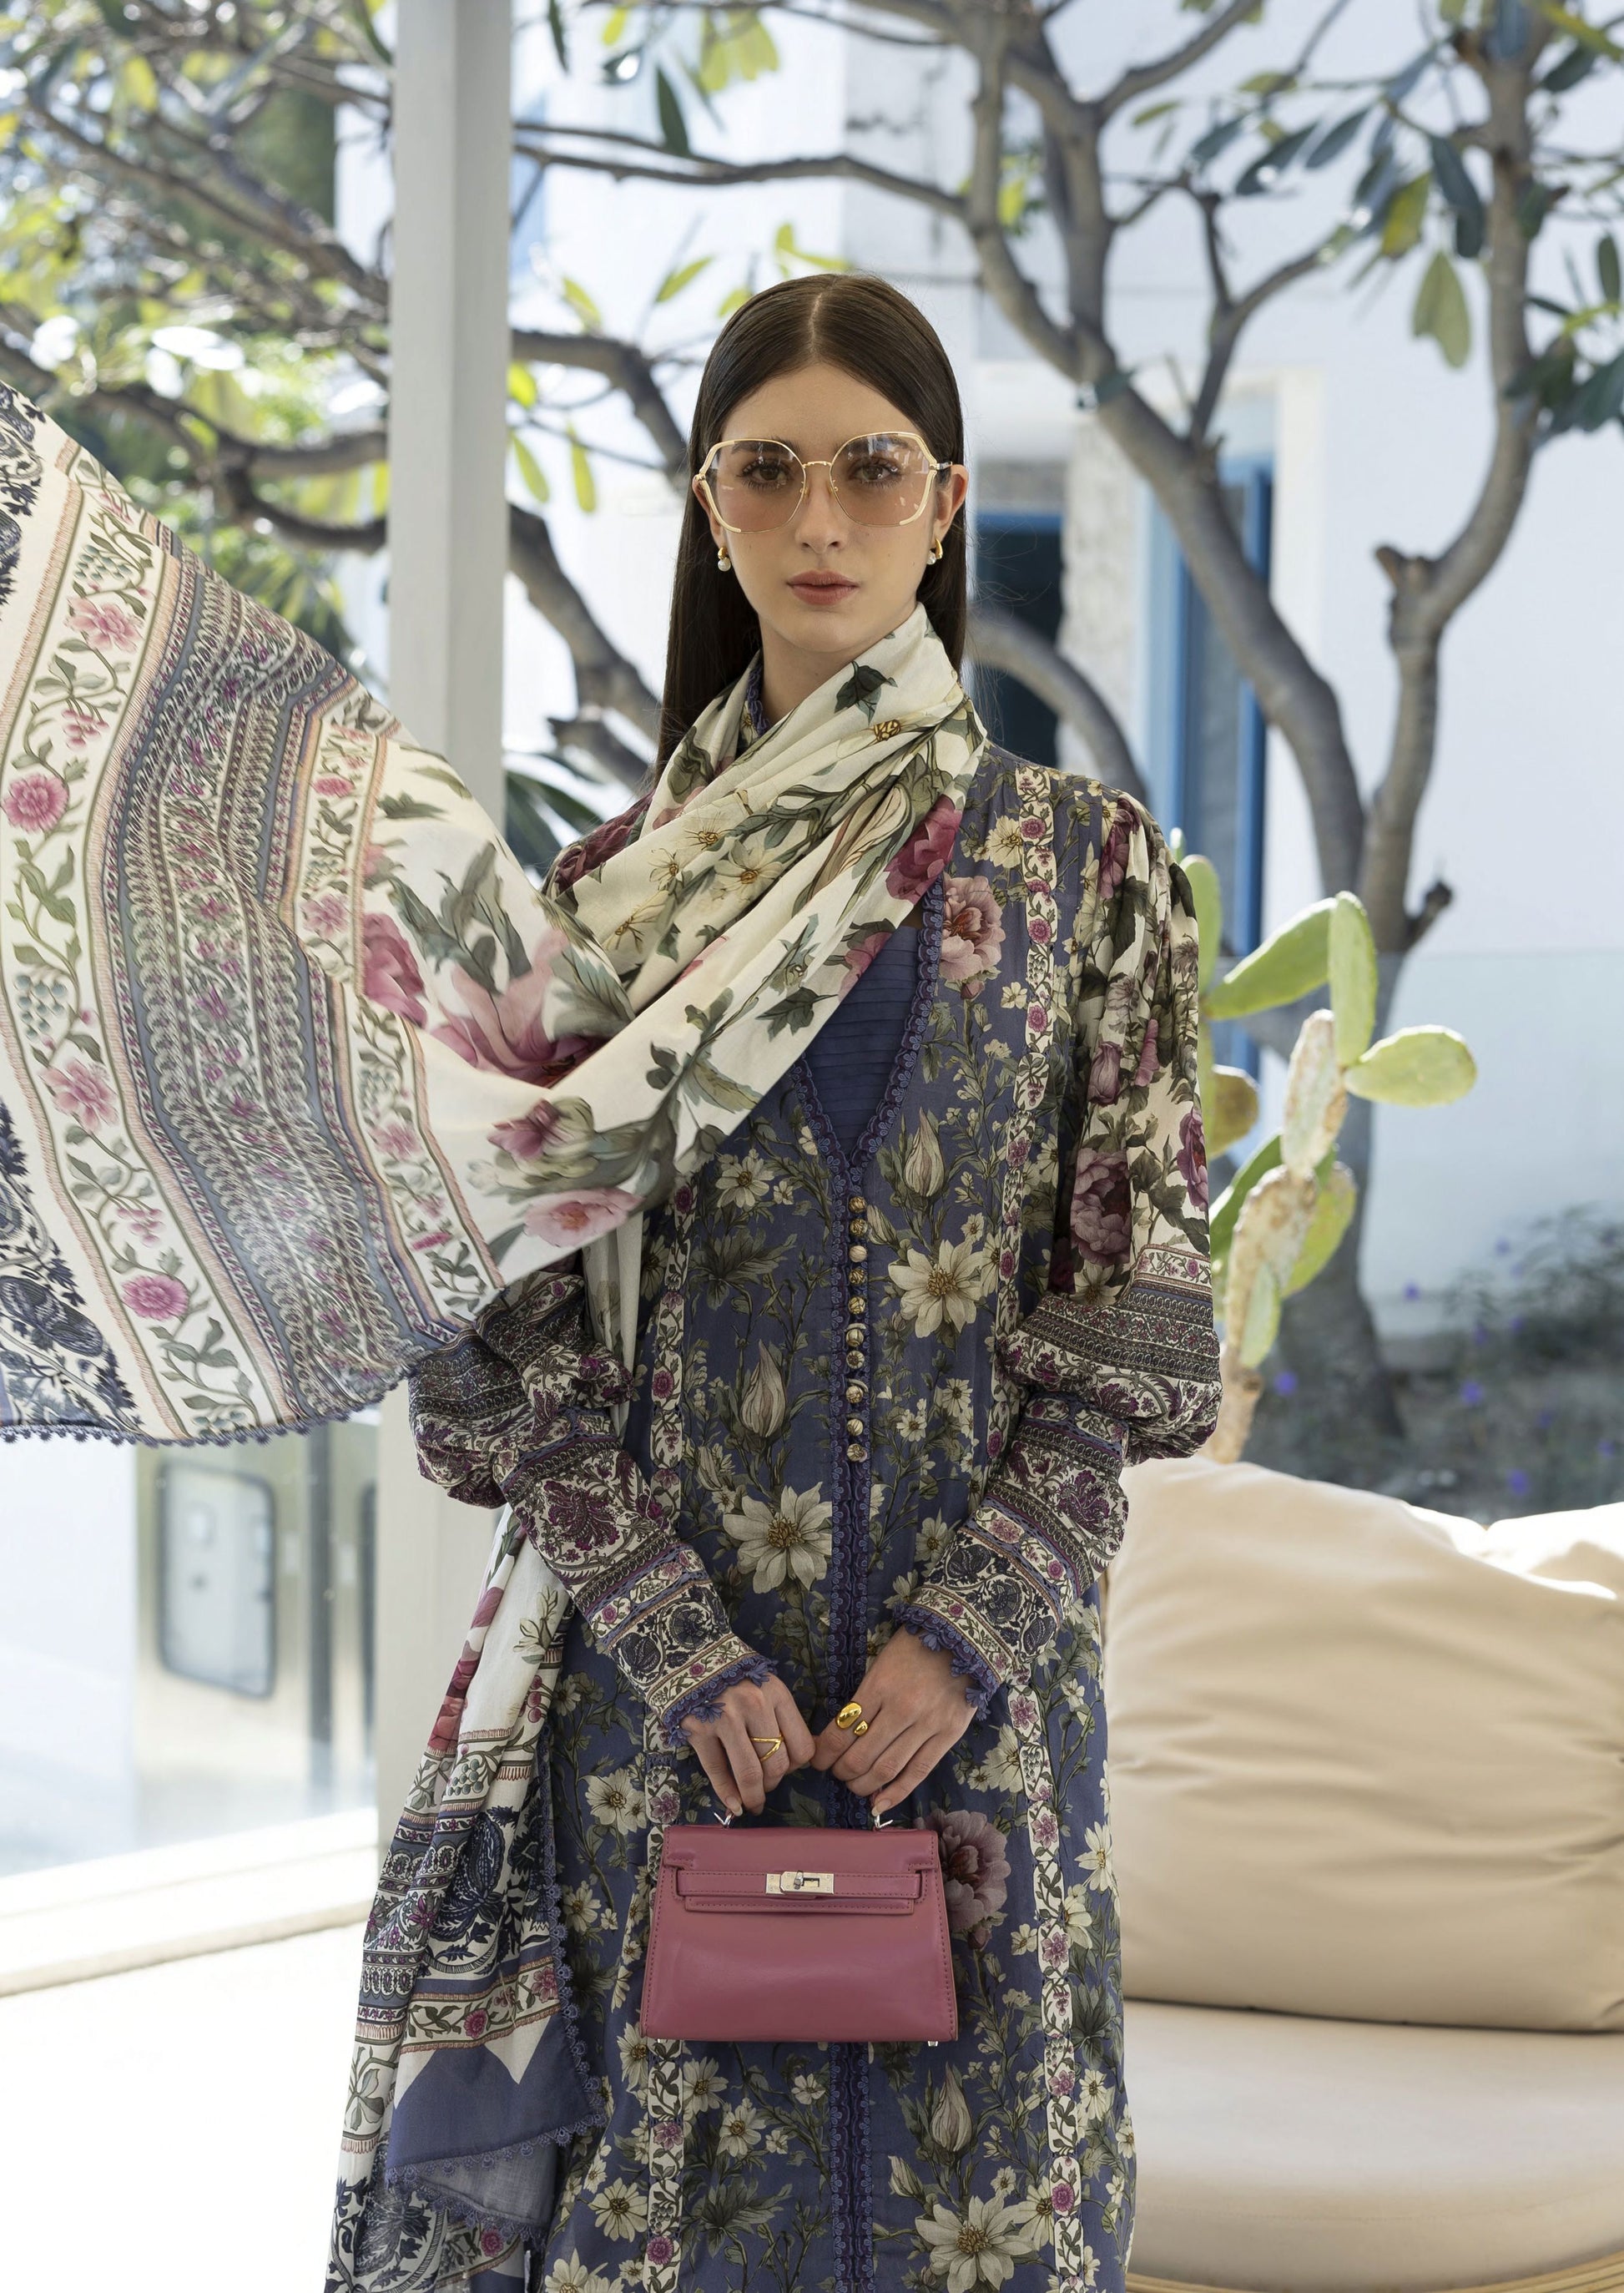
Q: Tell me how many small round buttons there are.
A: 10